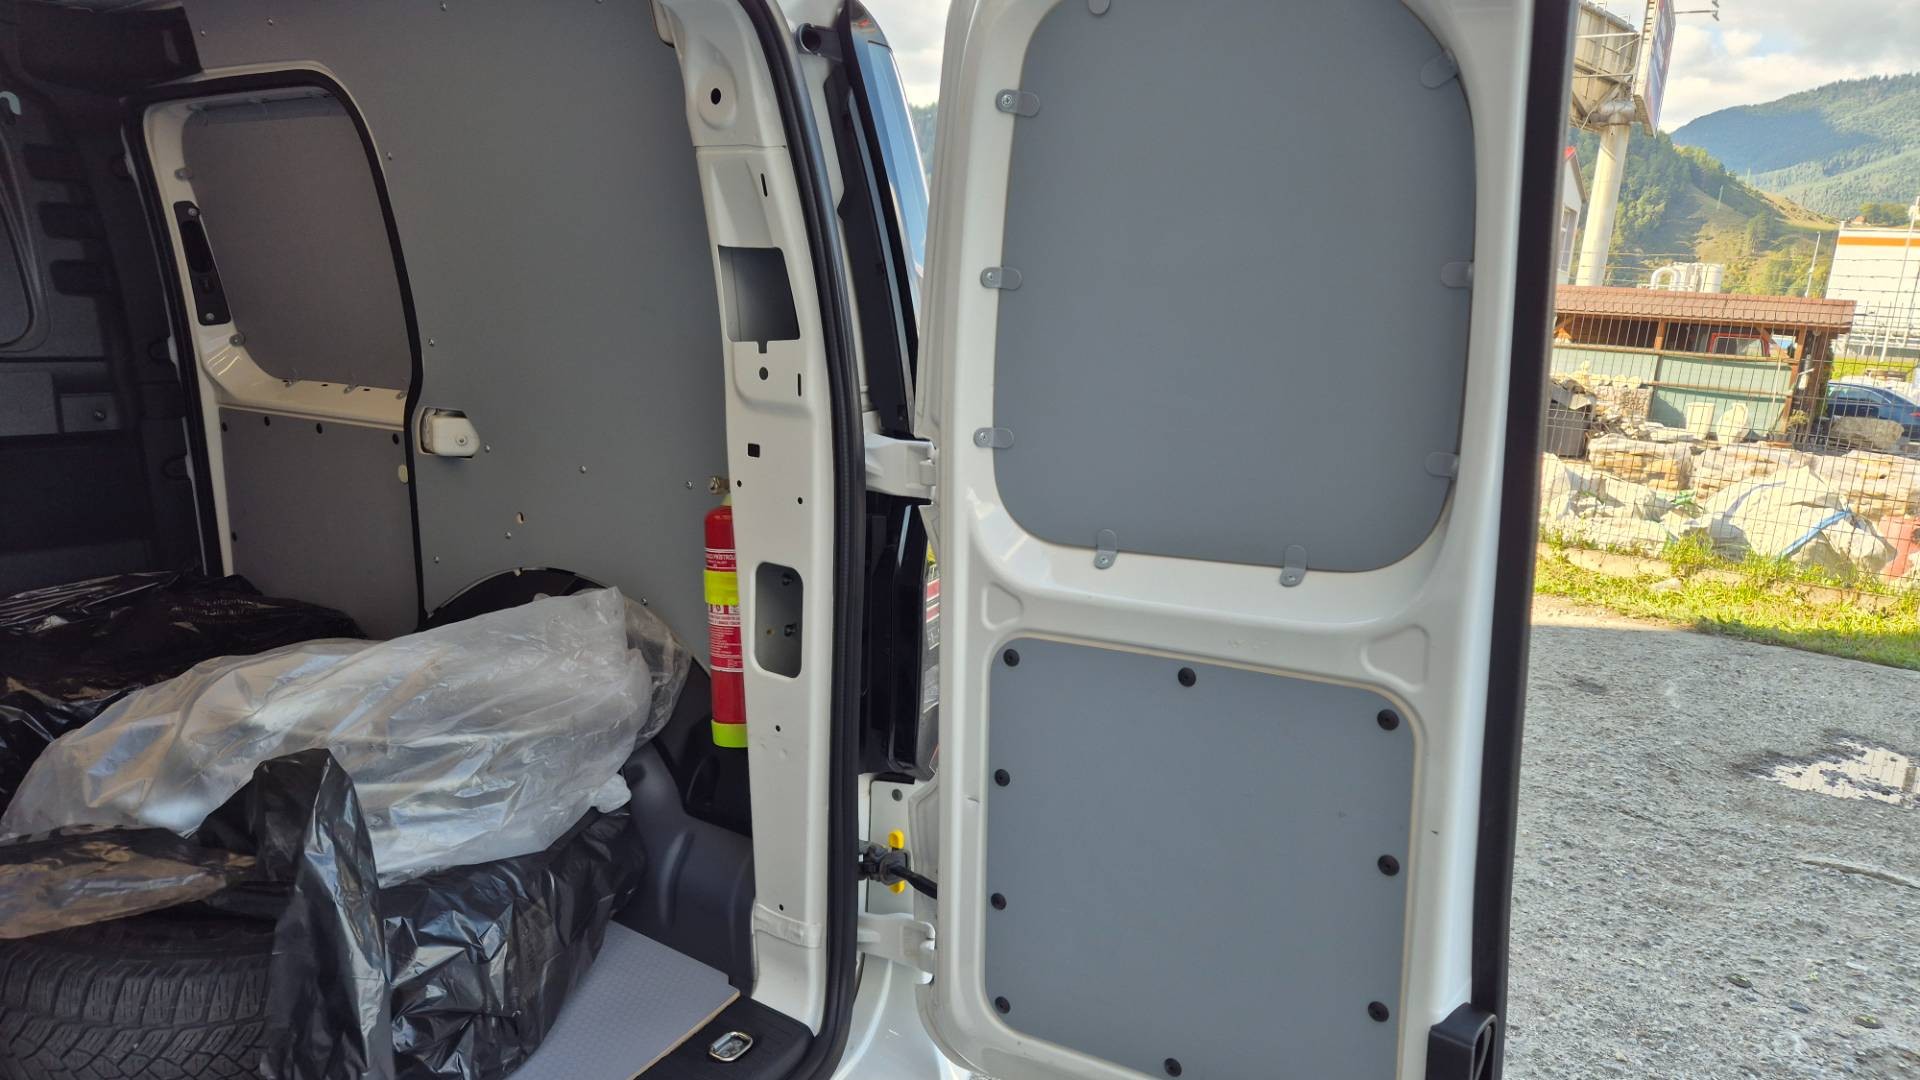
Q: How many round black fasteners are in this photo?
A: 14